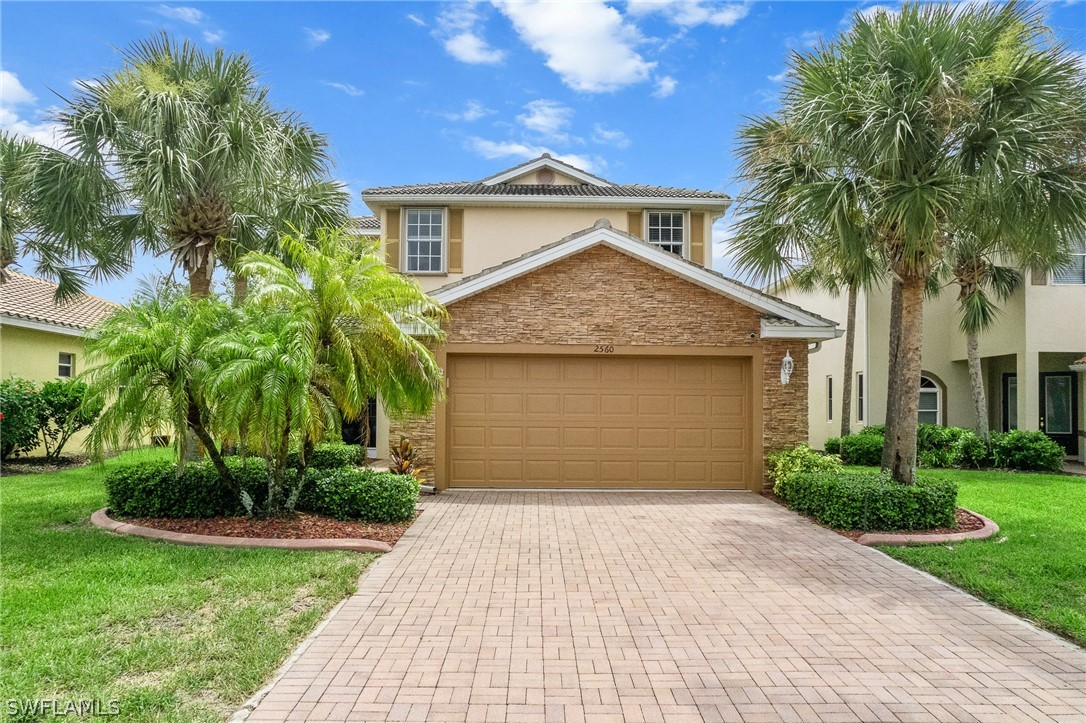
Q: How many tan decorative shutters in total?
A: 4